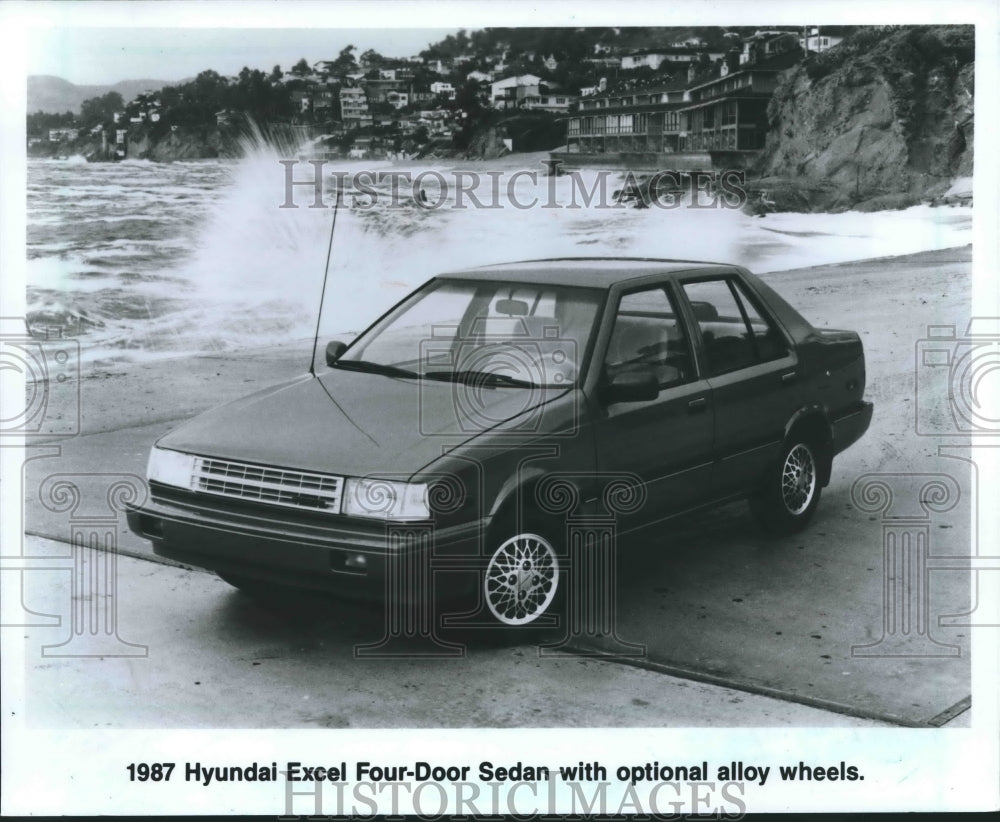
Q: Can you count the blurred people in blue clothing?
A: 0